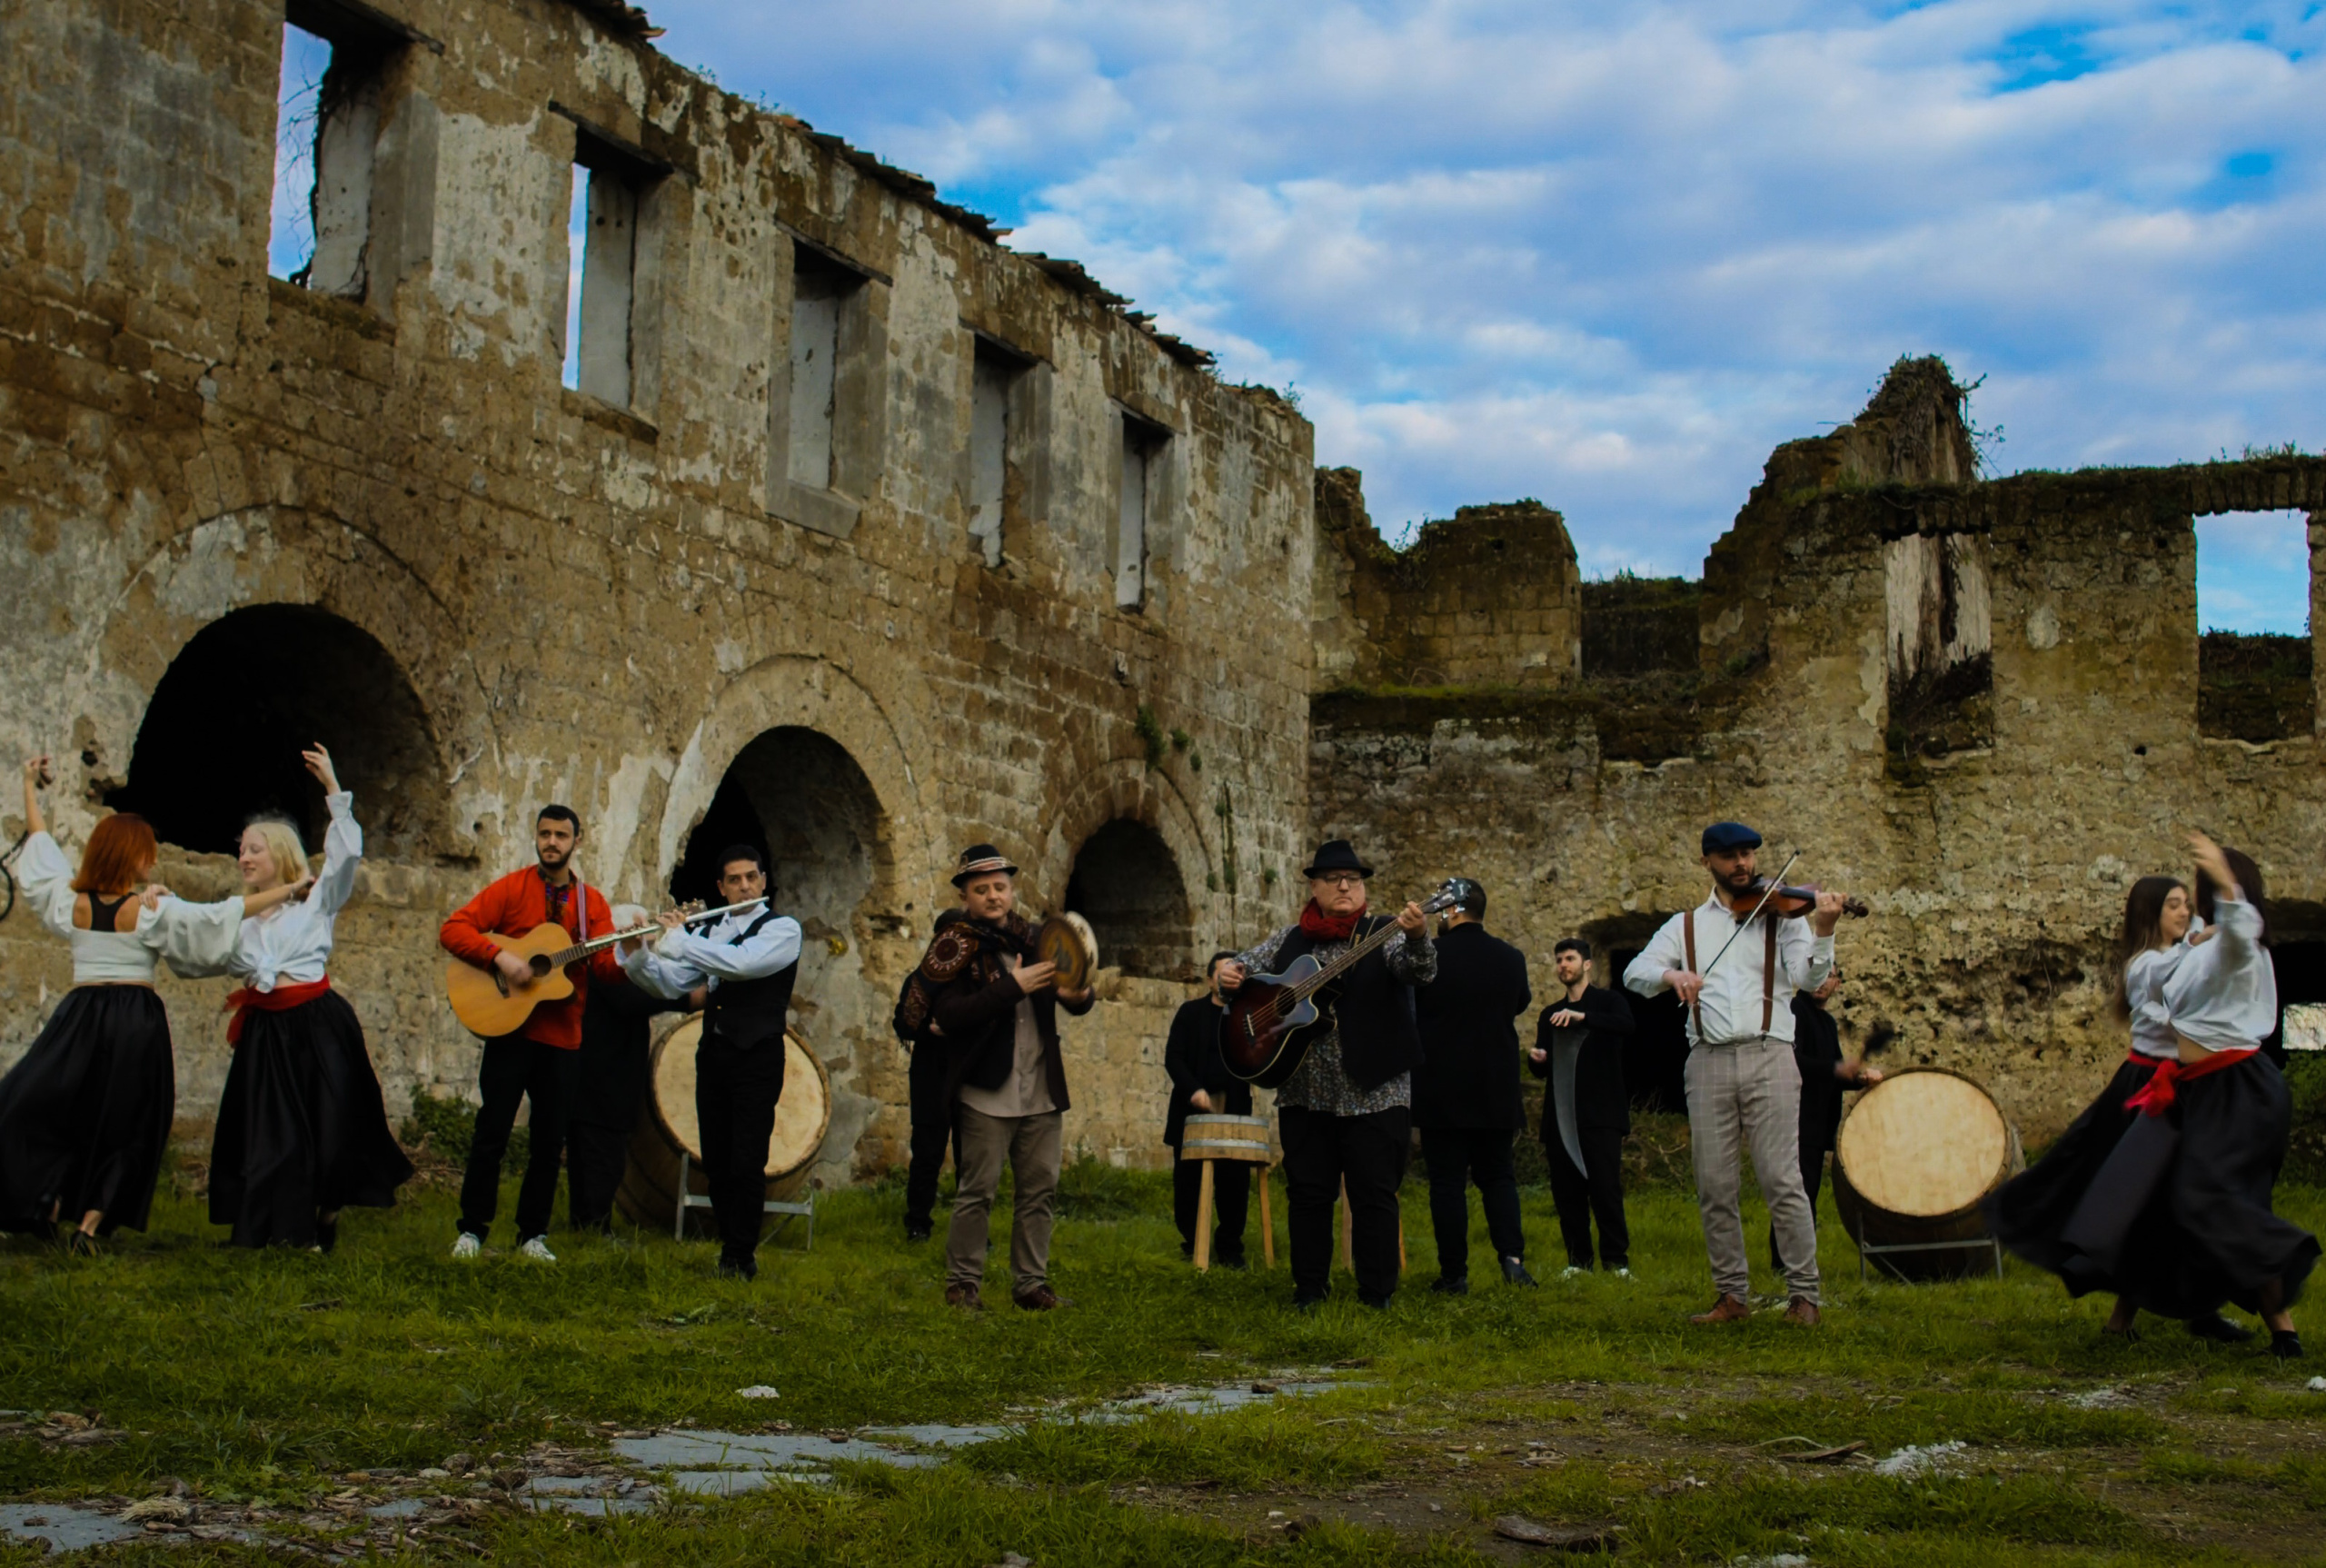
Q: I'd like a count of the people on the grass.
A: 15